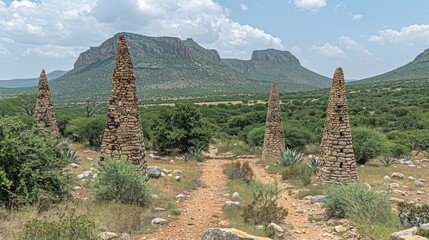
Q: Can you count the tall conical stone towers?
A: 4